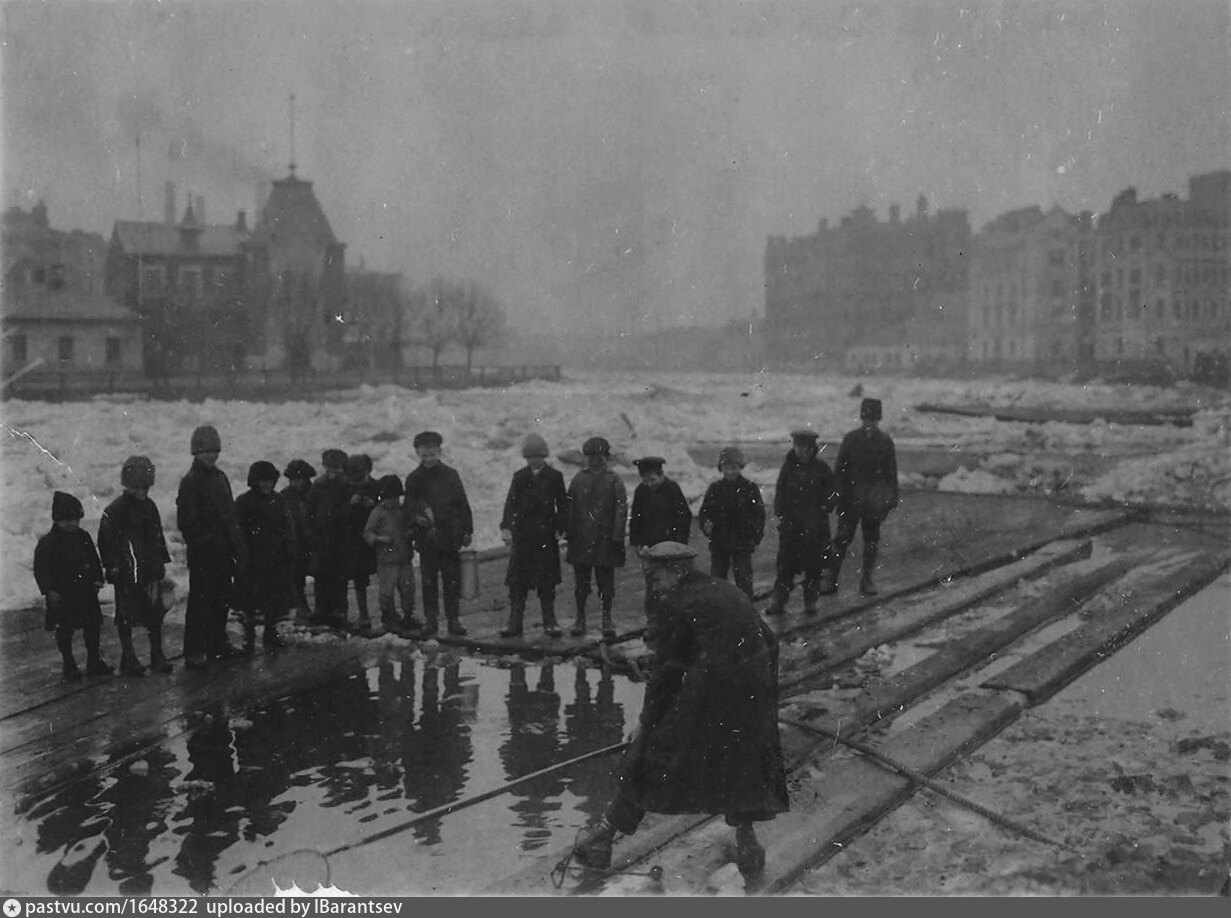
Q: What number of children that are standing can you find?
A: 15